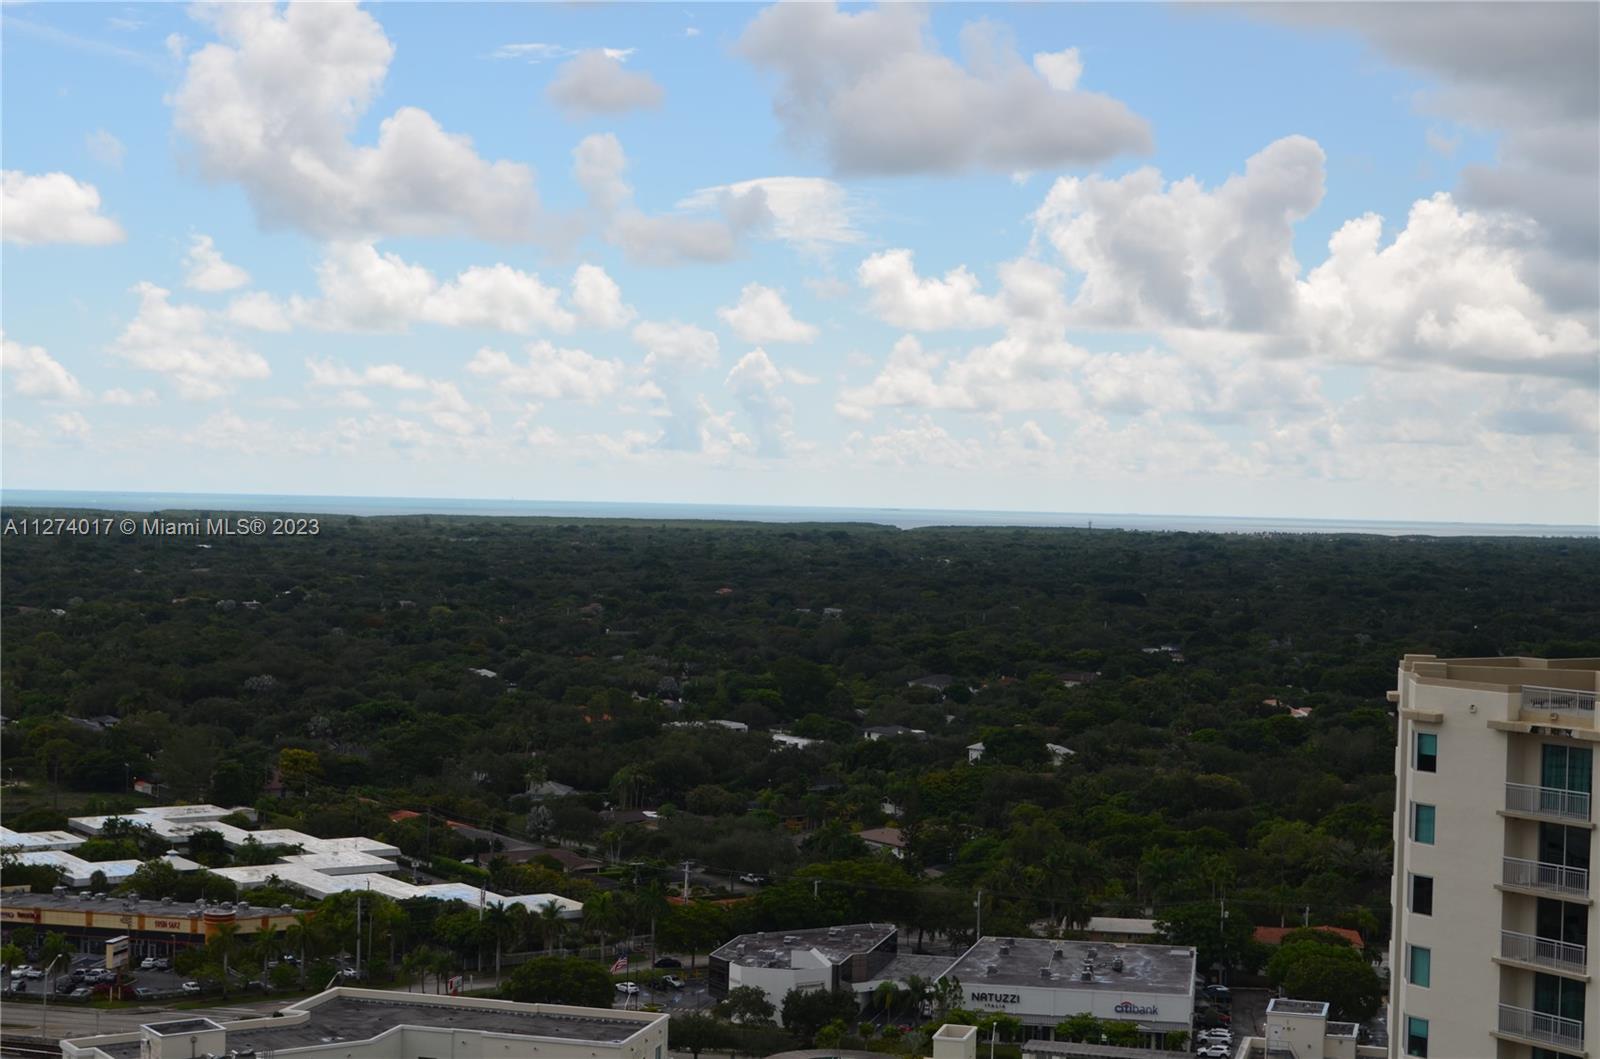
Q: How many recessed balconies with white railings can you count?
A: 4